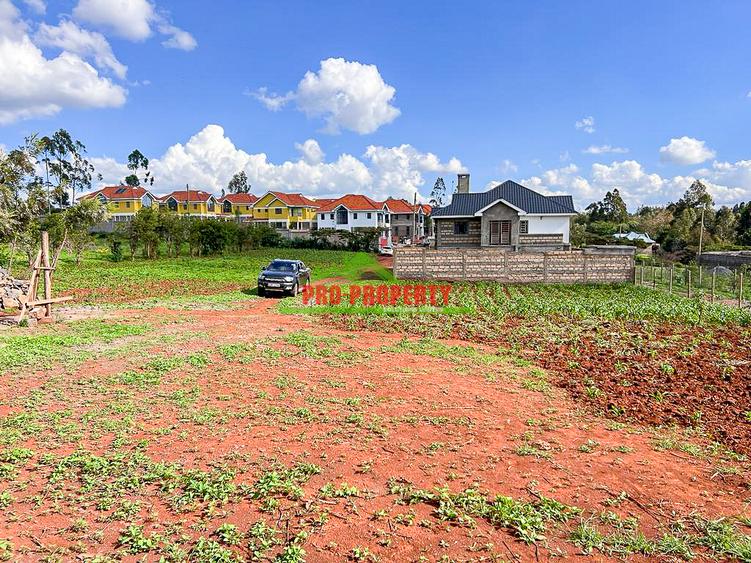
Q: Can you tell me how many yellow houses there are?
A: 4